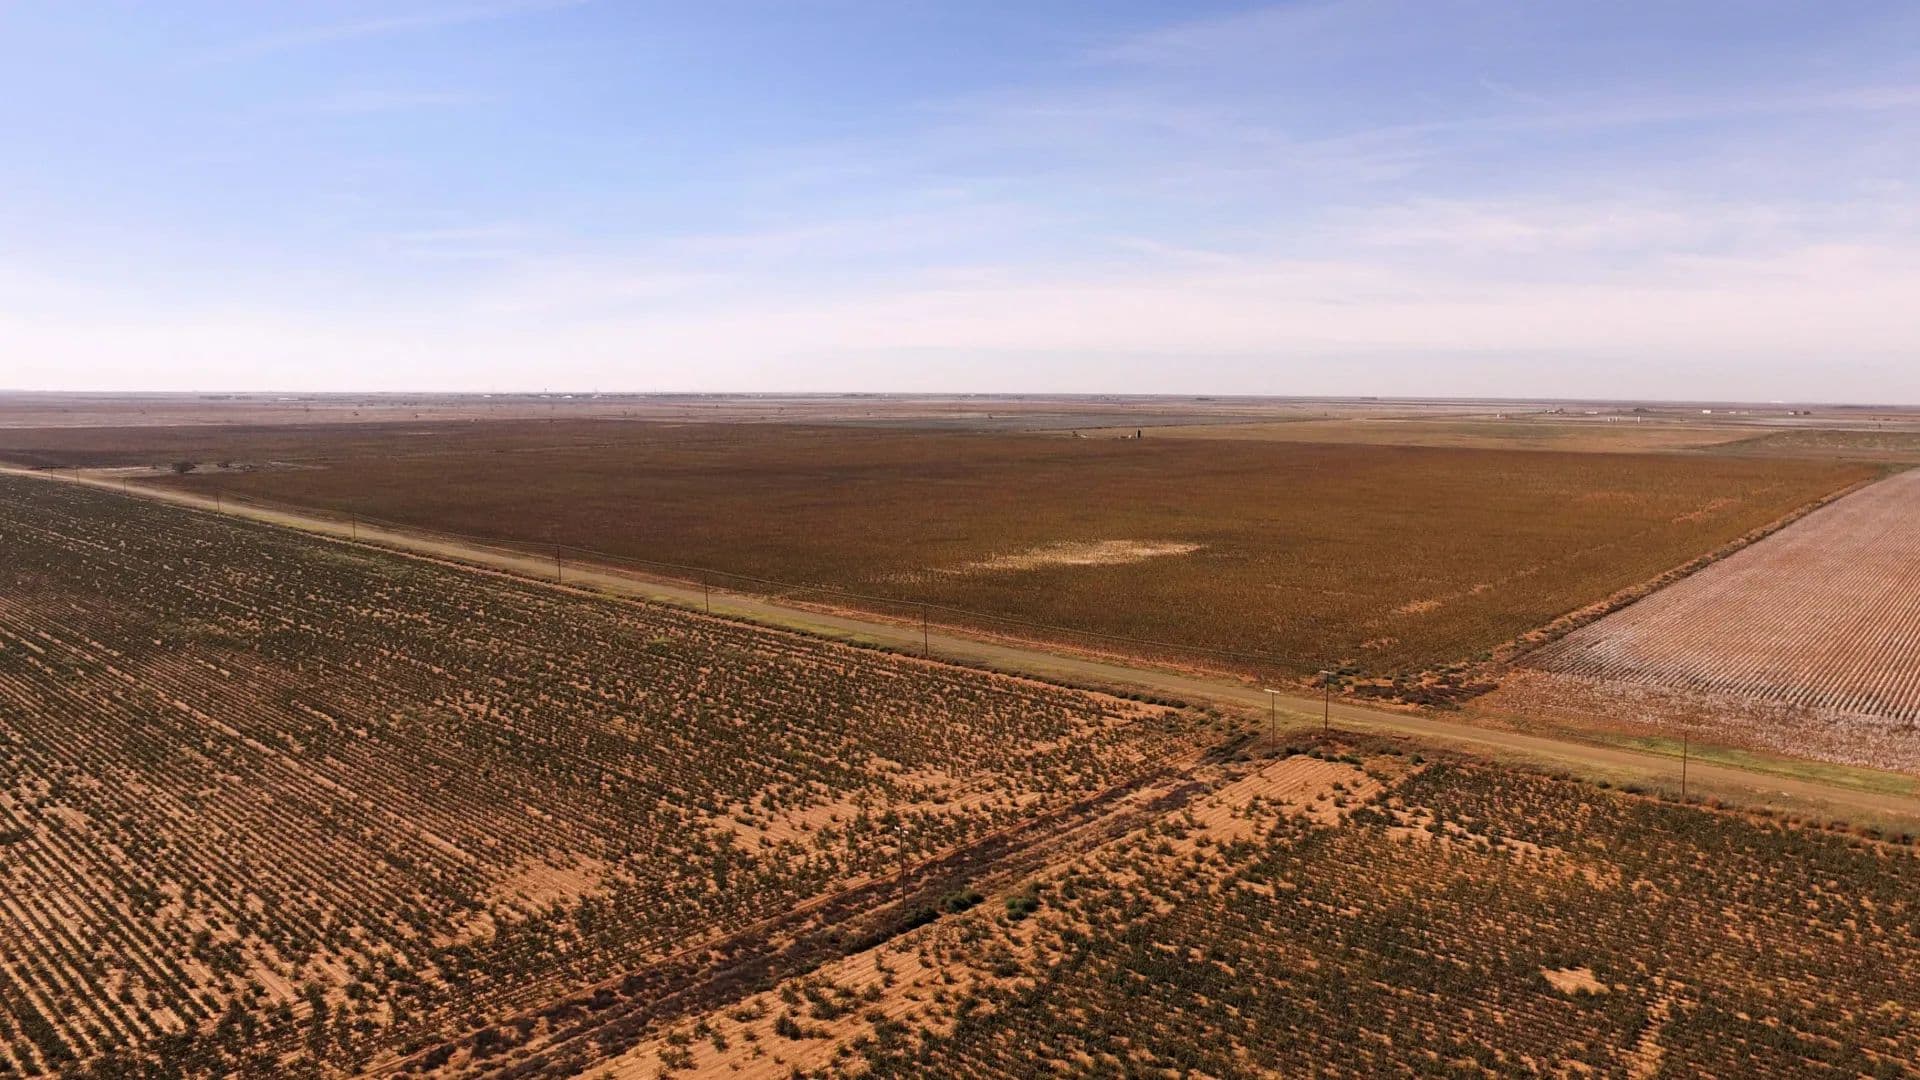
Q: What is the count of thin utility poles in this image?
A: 12